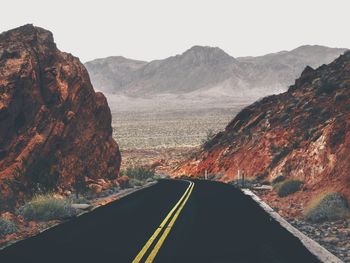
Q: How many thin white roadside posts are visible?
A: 2